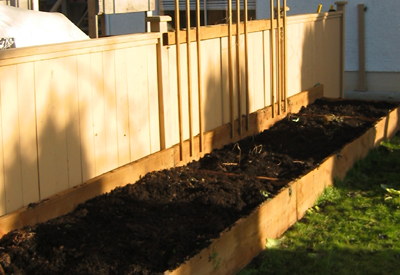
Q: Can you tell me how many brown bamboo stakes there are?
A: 9